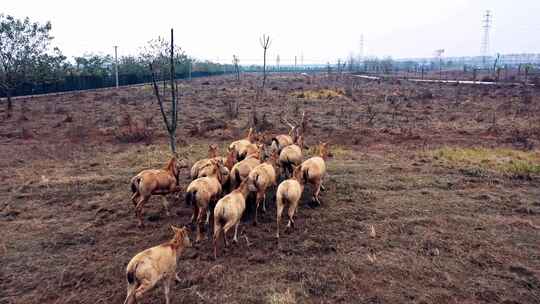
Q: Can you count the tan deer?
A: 13